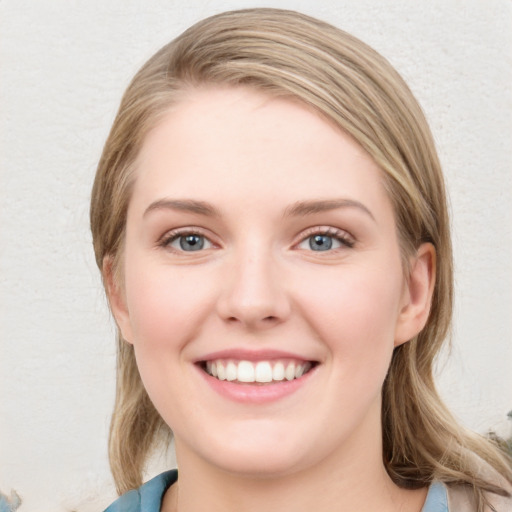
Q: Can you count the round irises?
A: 2